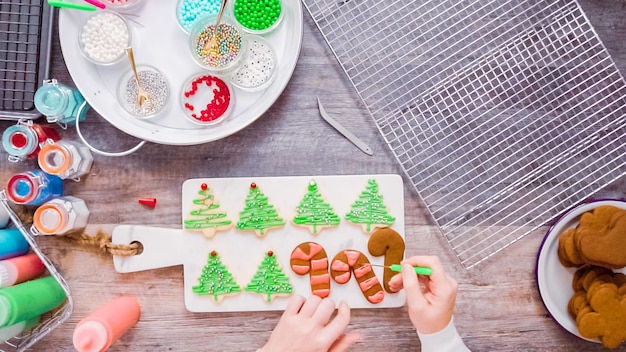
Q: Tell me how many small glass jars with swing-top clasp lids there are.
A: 5